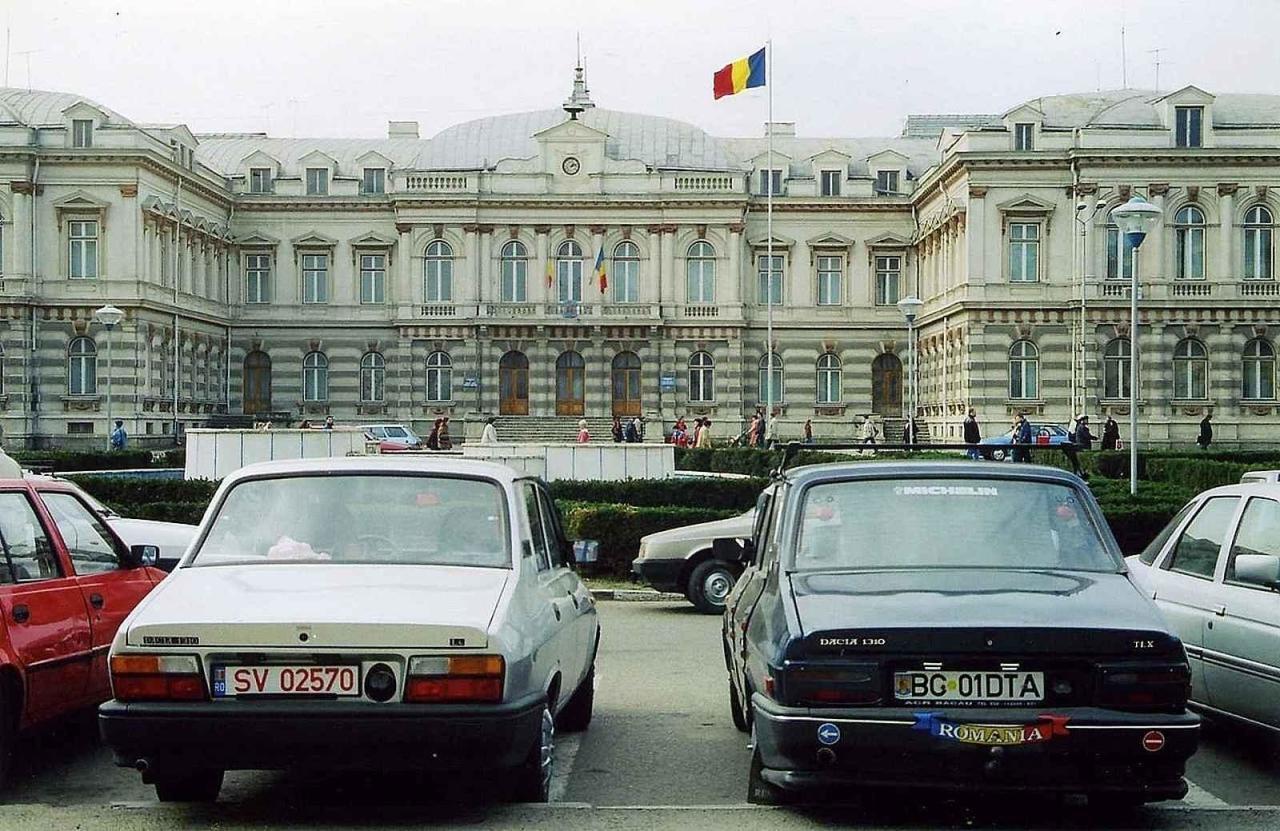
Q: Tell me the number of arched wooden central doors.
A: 3